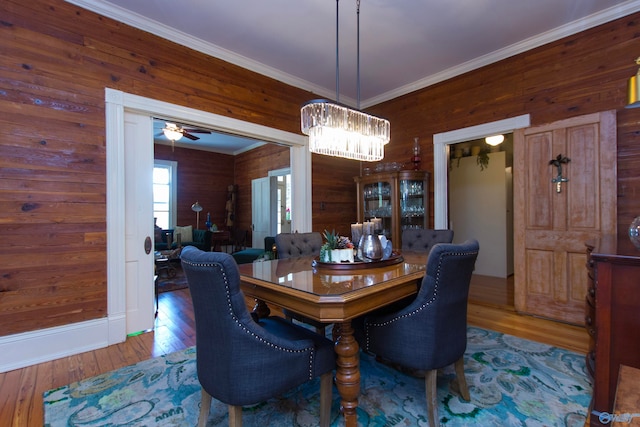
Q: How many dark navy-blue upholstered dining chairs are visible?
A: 4